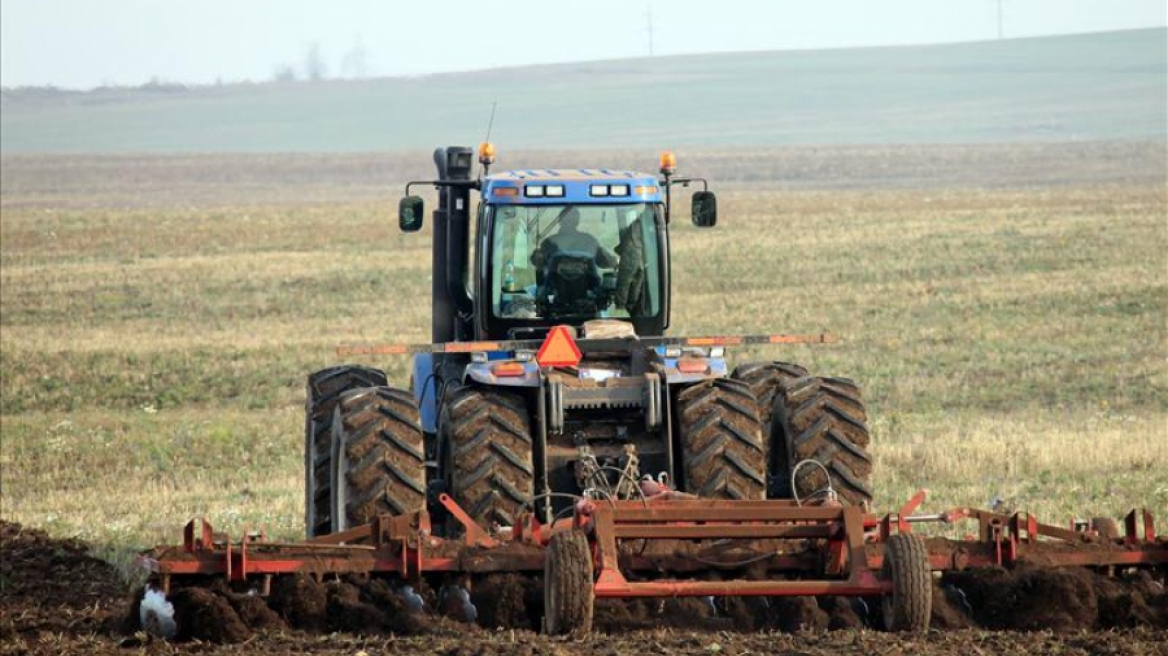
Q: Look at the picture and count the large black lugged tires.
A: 6